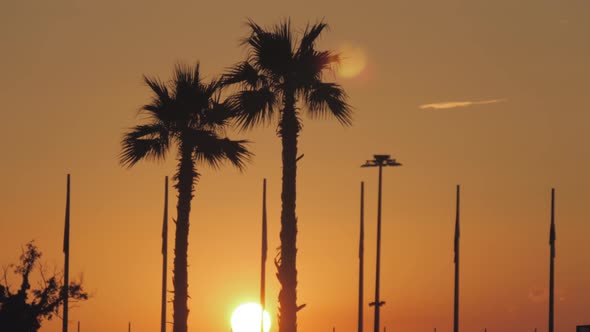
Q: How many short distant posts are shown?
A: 7